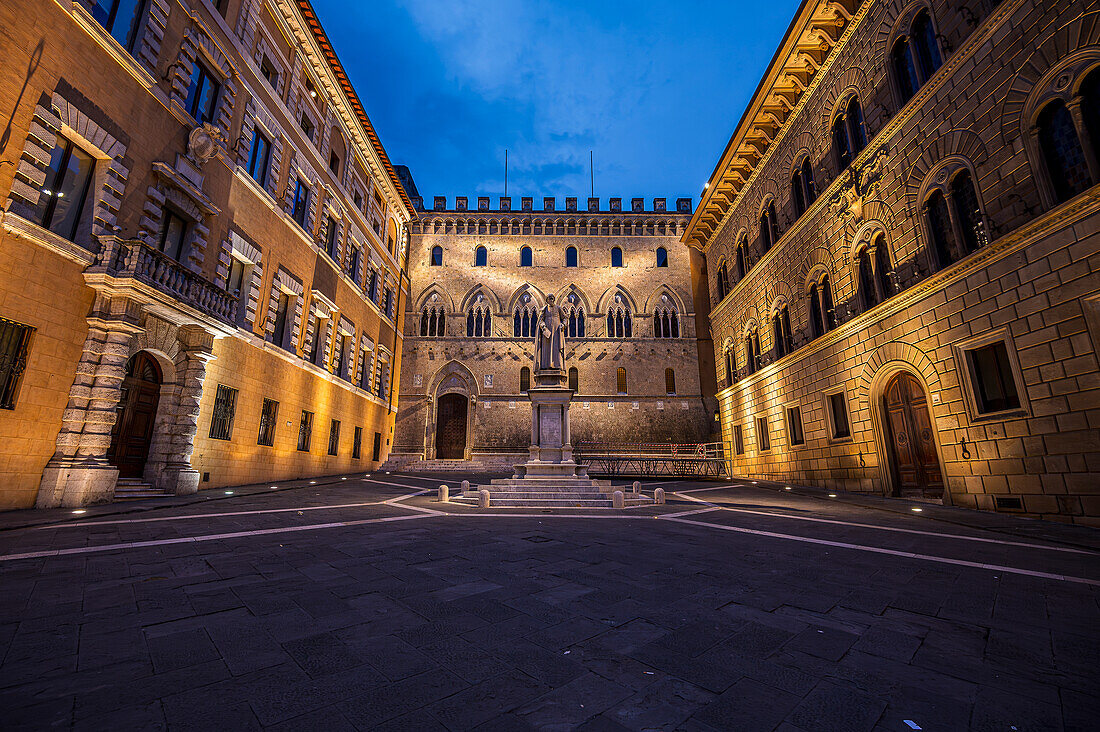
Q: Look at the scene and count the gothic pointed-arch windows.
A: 6